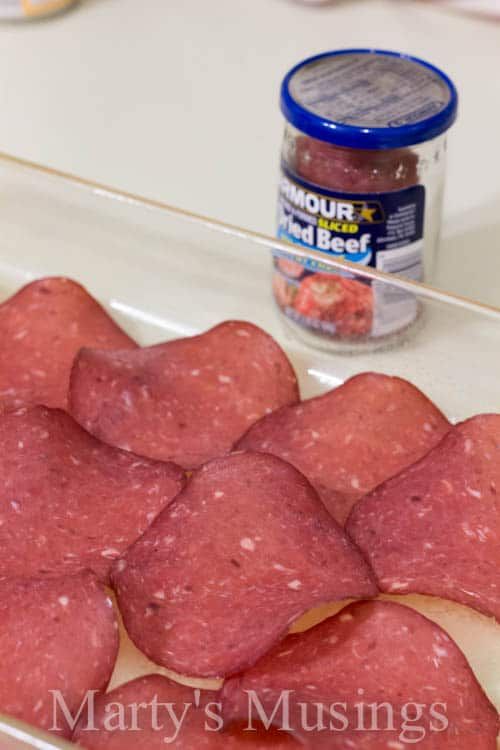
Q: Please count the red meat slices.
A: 9